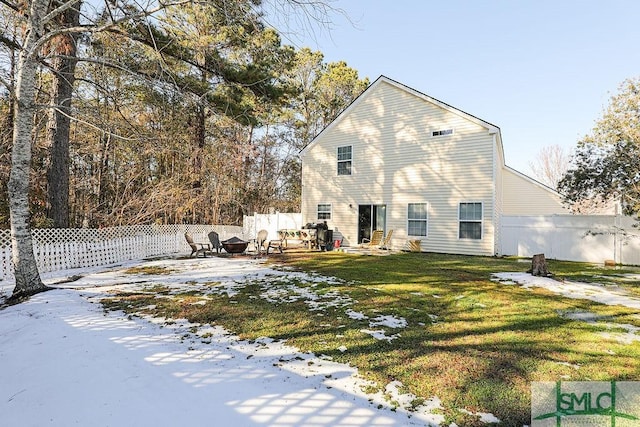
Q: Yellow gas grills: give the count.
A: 0